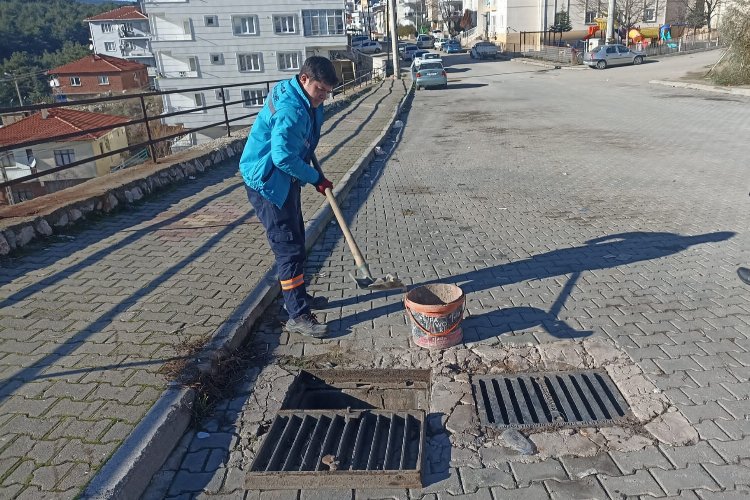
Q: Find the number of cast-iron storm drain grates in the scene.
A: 2